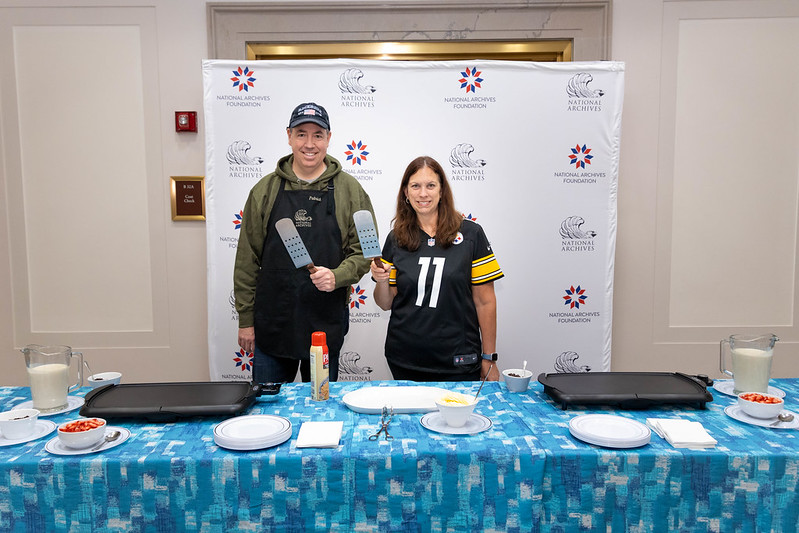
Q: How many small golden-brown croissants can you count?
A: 0